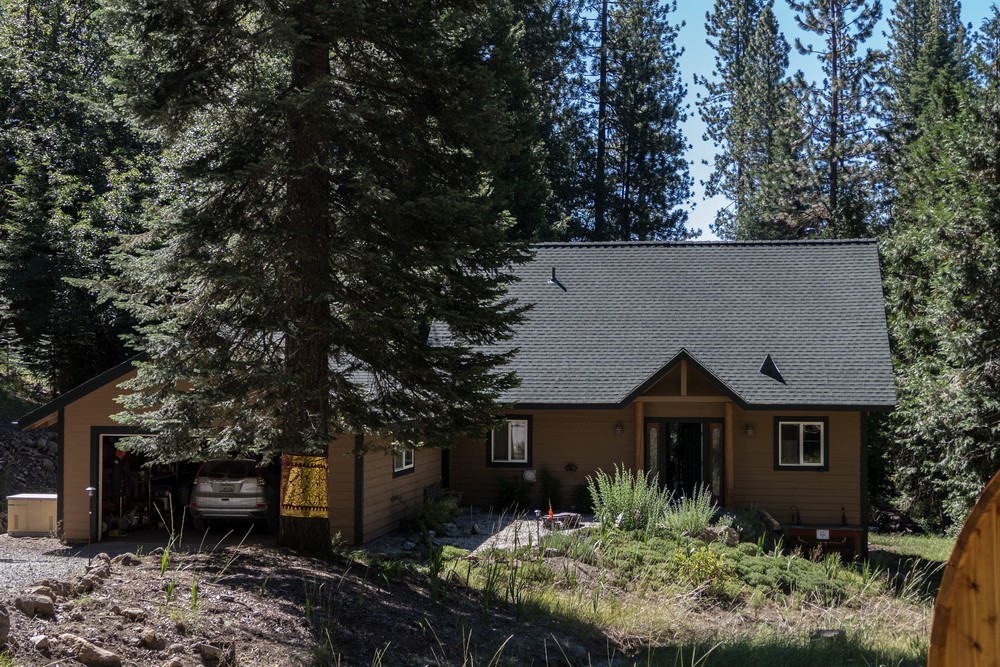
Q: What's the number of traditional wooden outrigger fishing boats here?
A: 0